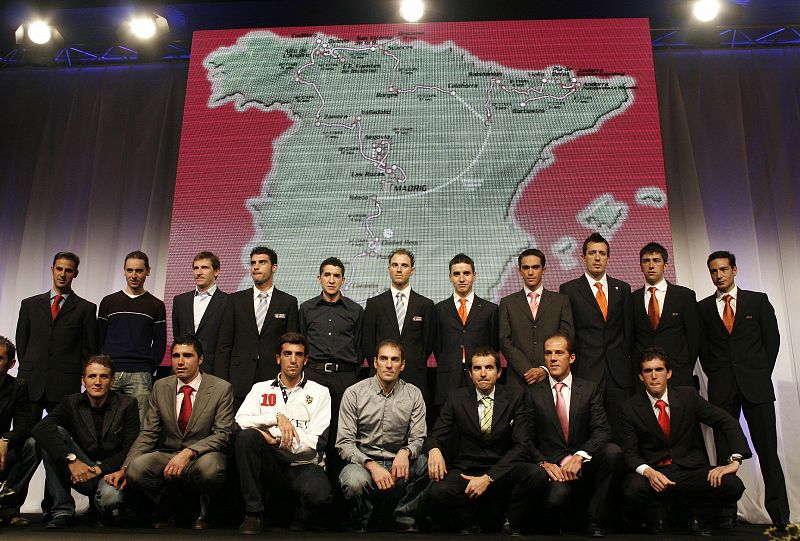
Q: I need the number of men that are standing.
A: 11